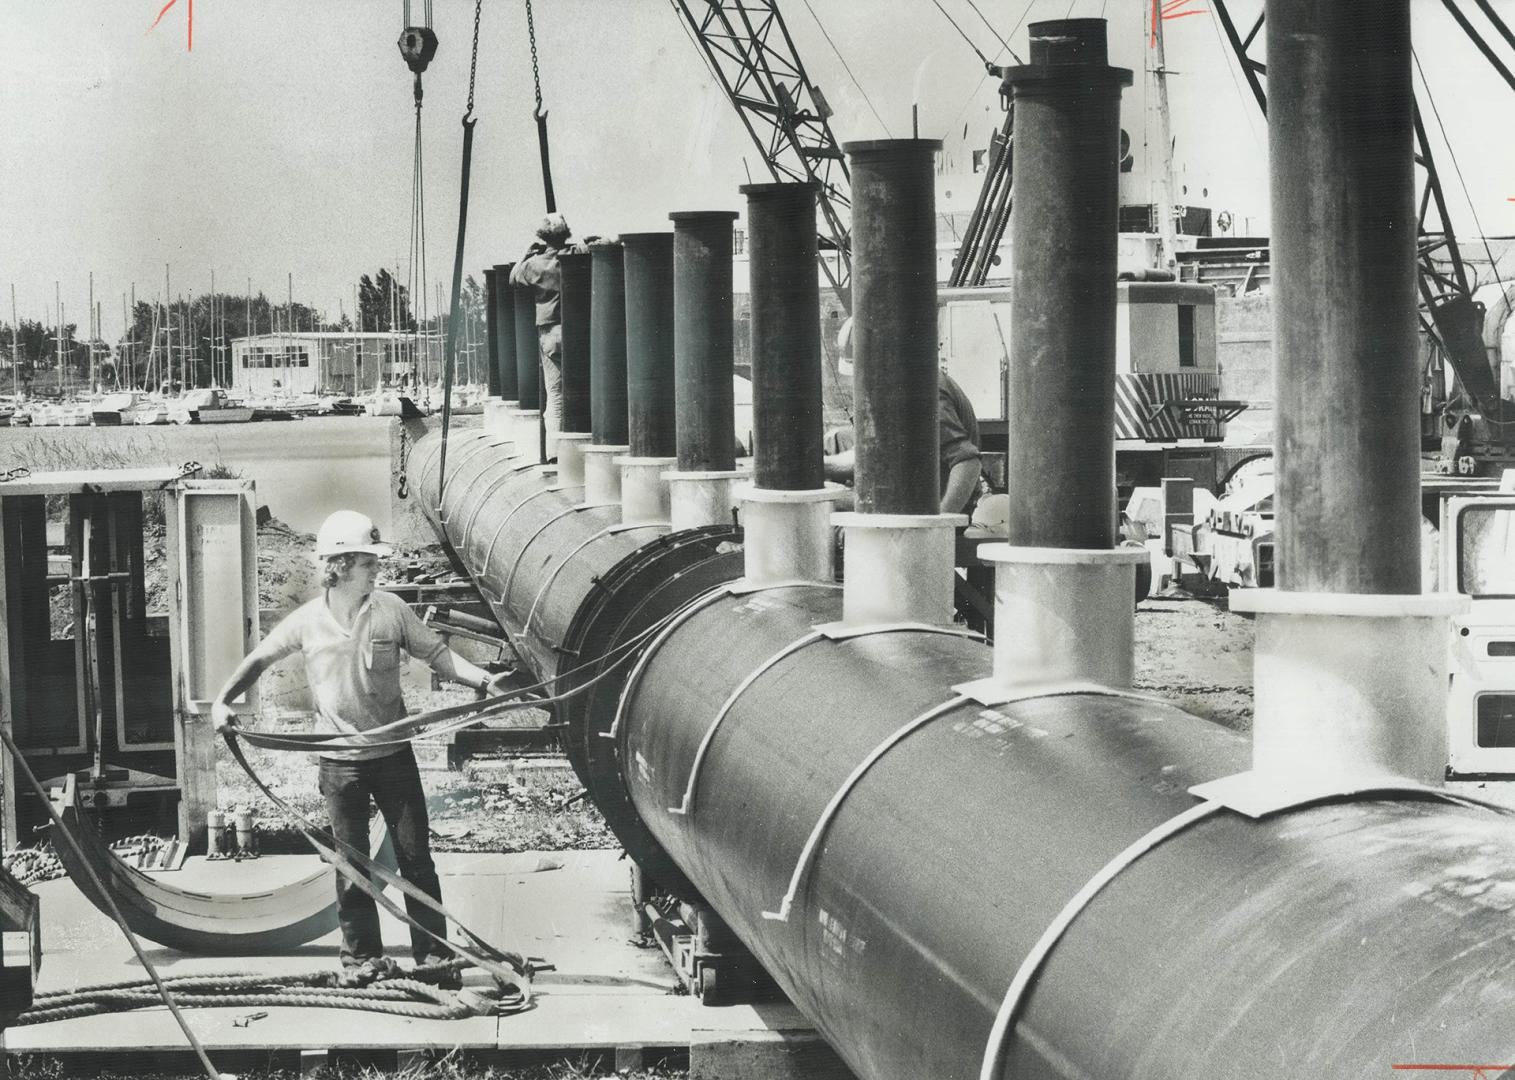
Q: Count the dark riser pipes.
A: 11